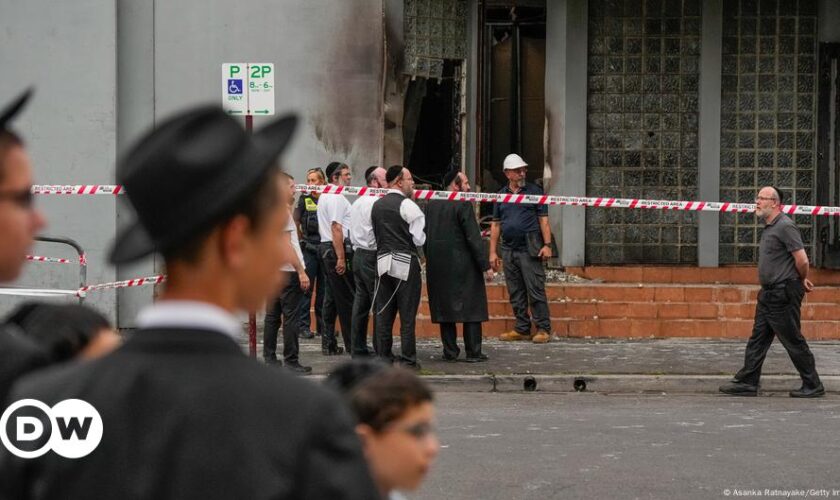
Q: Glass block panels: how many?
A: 3